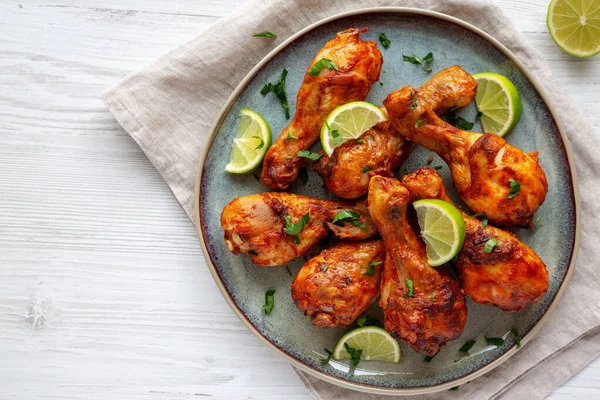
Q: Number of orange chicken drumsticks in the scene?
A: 7